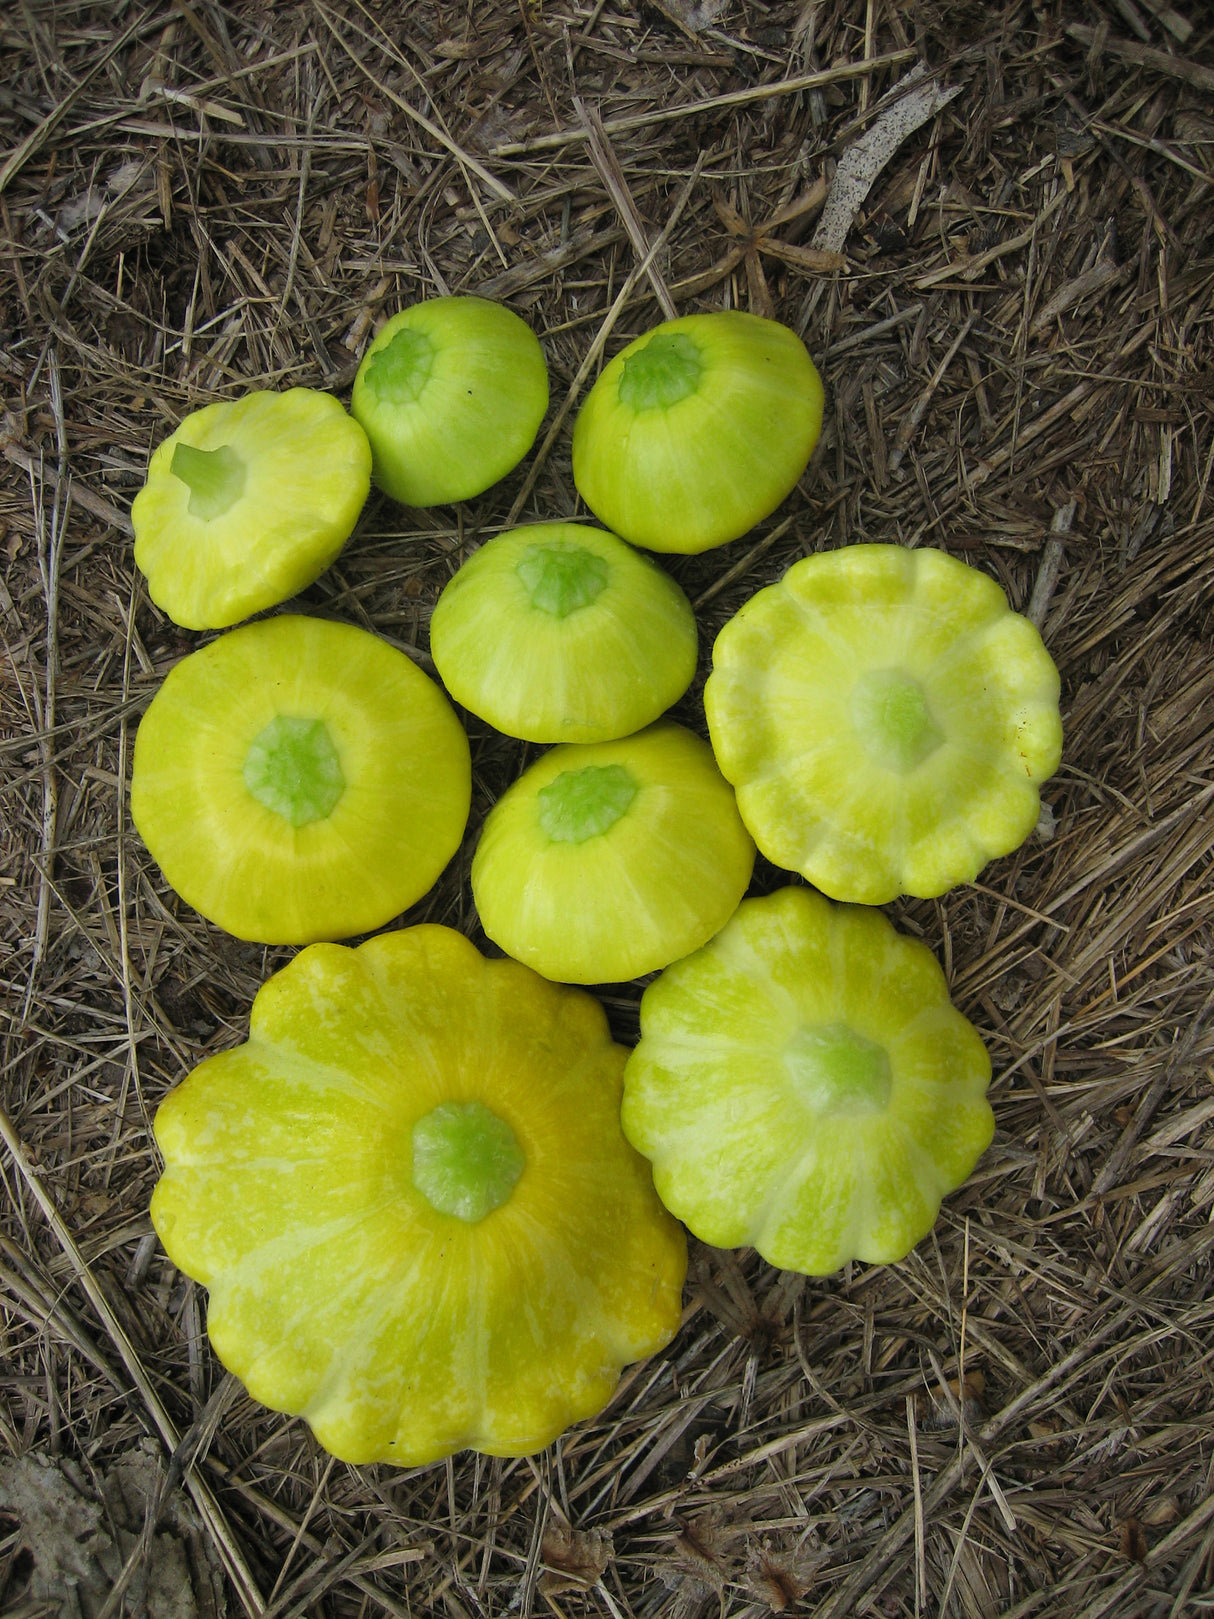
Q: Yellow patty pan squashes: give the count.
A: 9